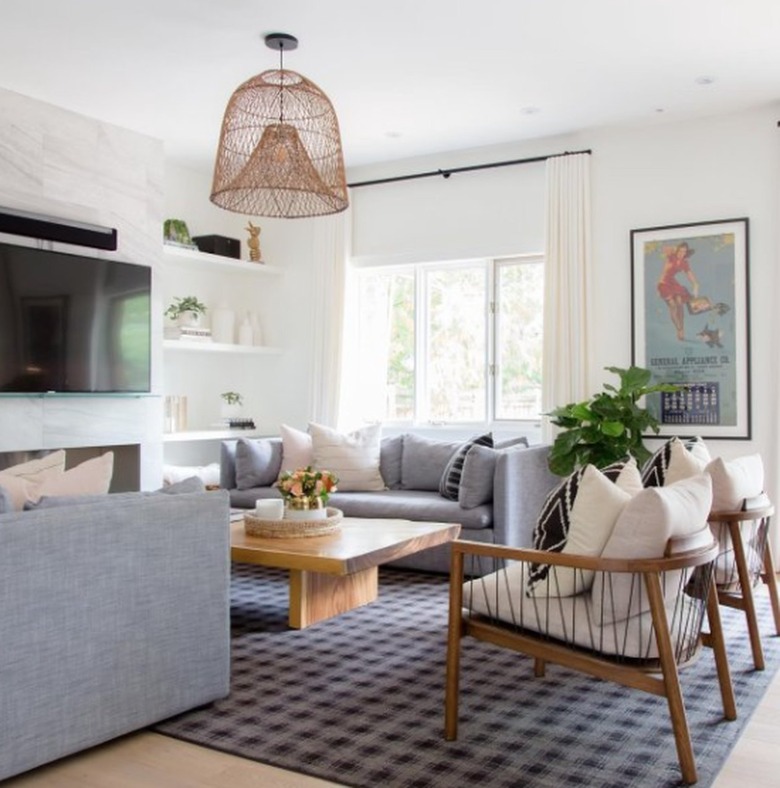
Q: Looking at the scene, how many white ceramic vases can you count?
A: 3